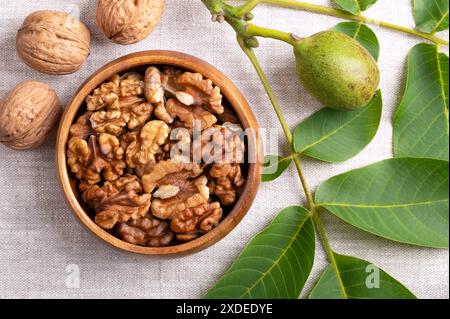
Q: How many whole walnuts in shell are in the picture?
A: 3